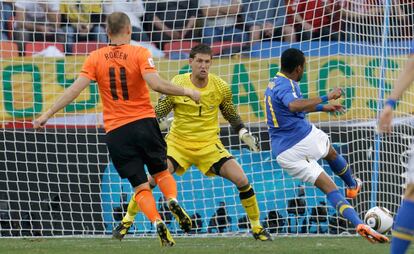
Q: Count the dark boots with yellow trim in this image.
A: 4